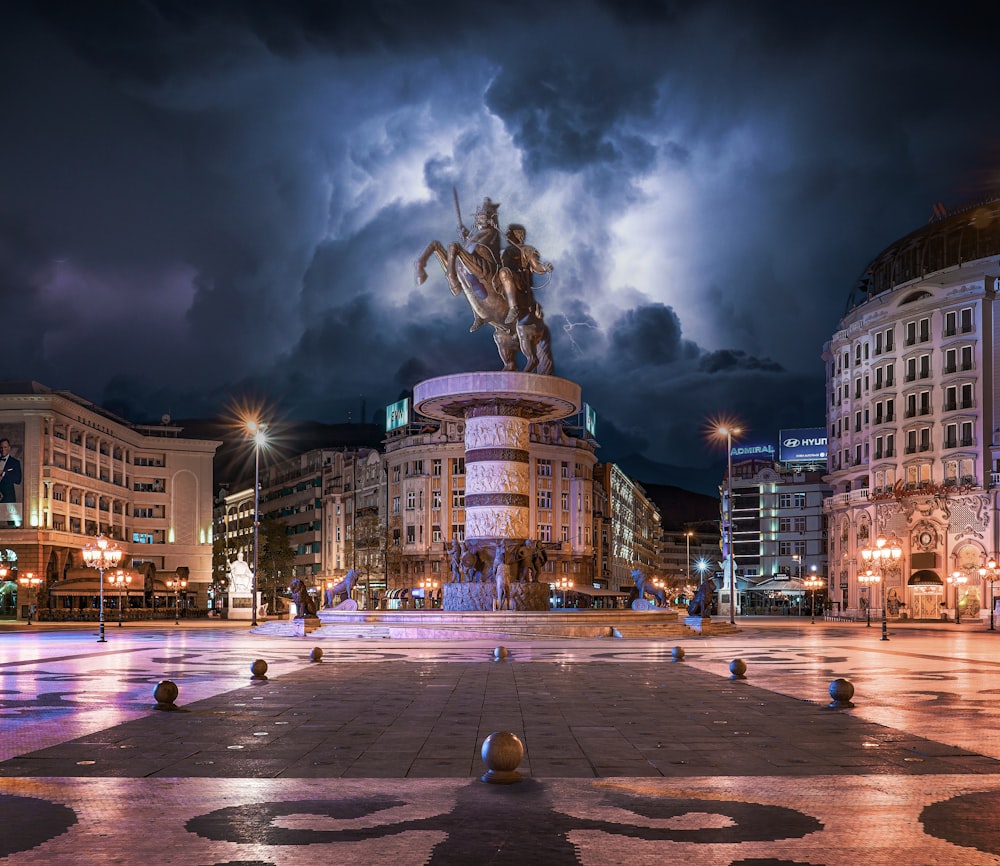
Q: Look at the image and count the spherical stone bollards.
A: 8